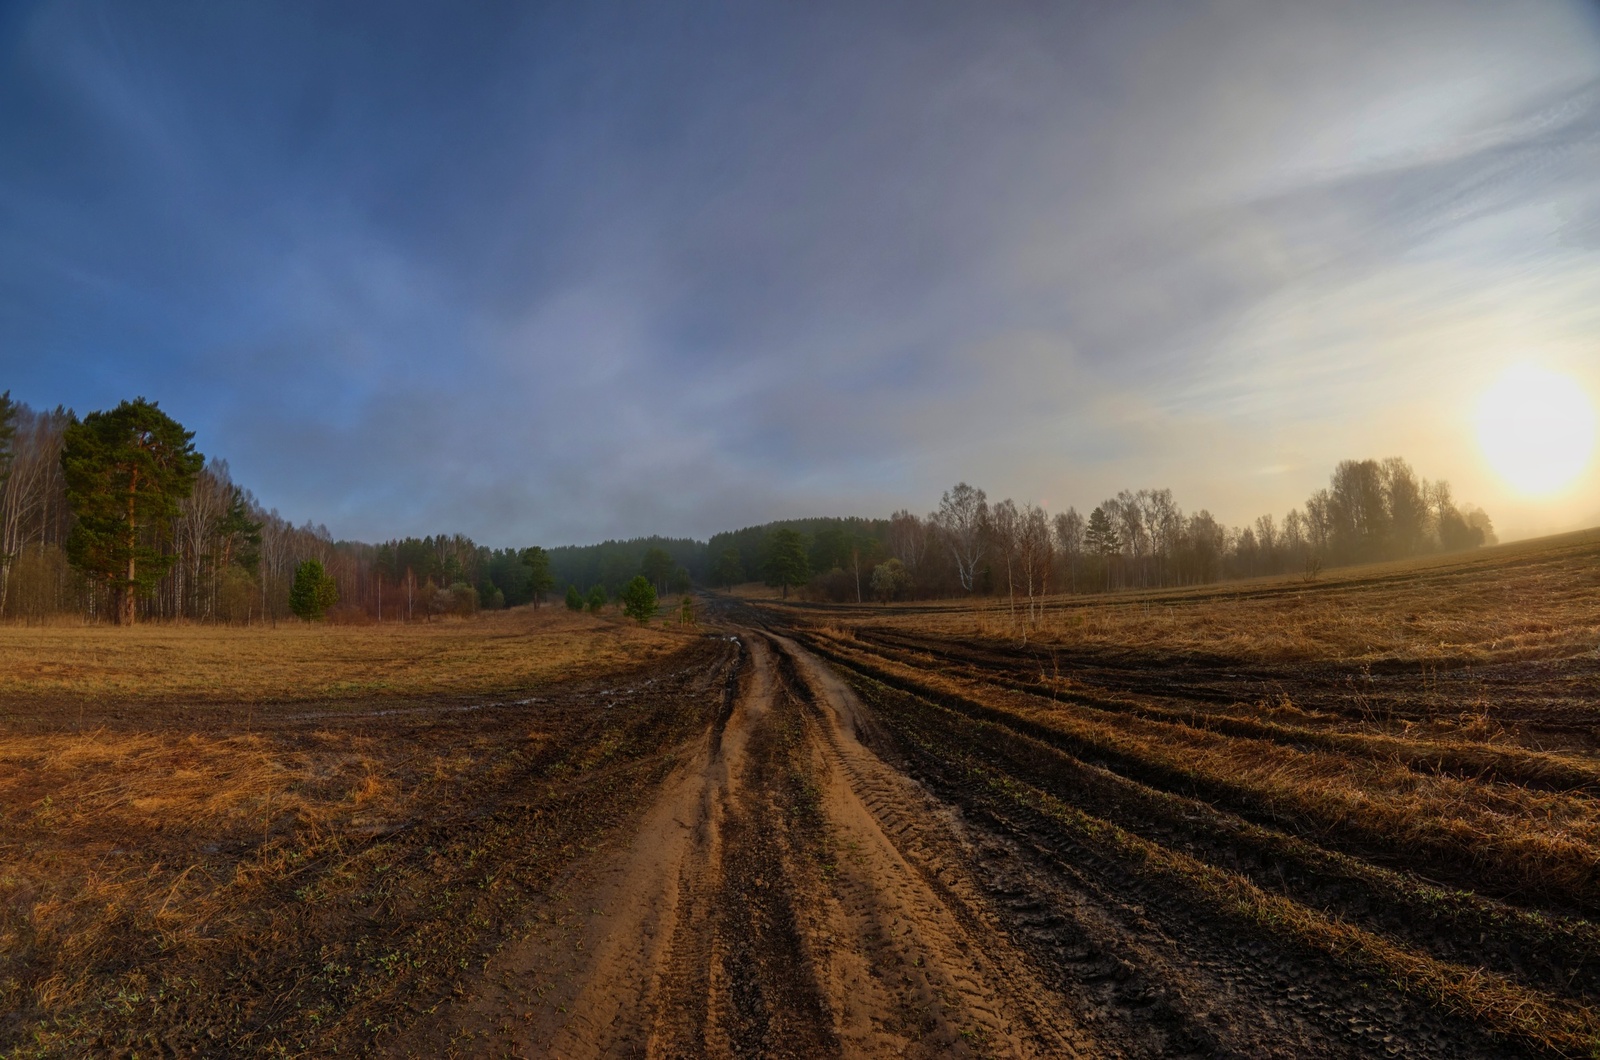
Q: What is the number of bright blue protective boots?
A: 0